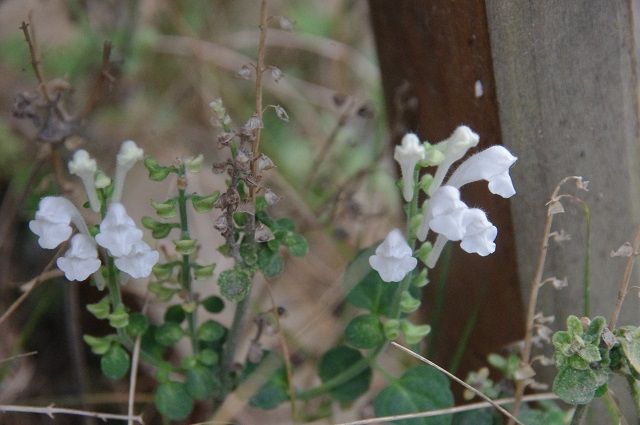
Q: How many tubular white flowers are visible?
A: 12